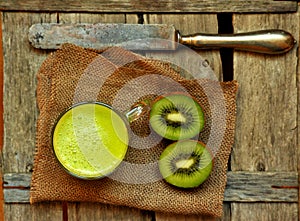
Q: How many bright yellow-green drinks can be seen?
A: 1